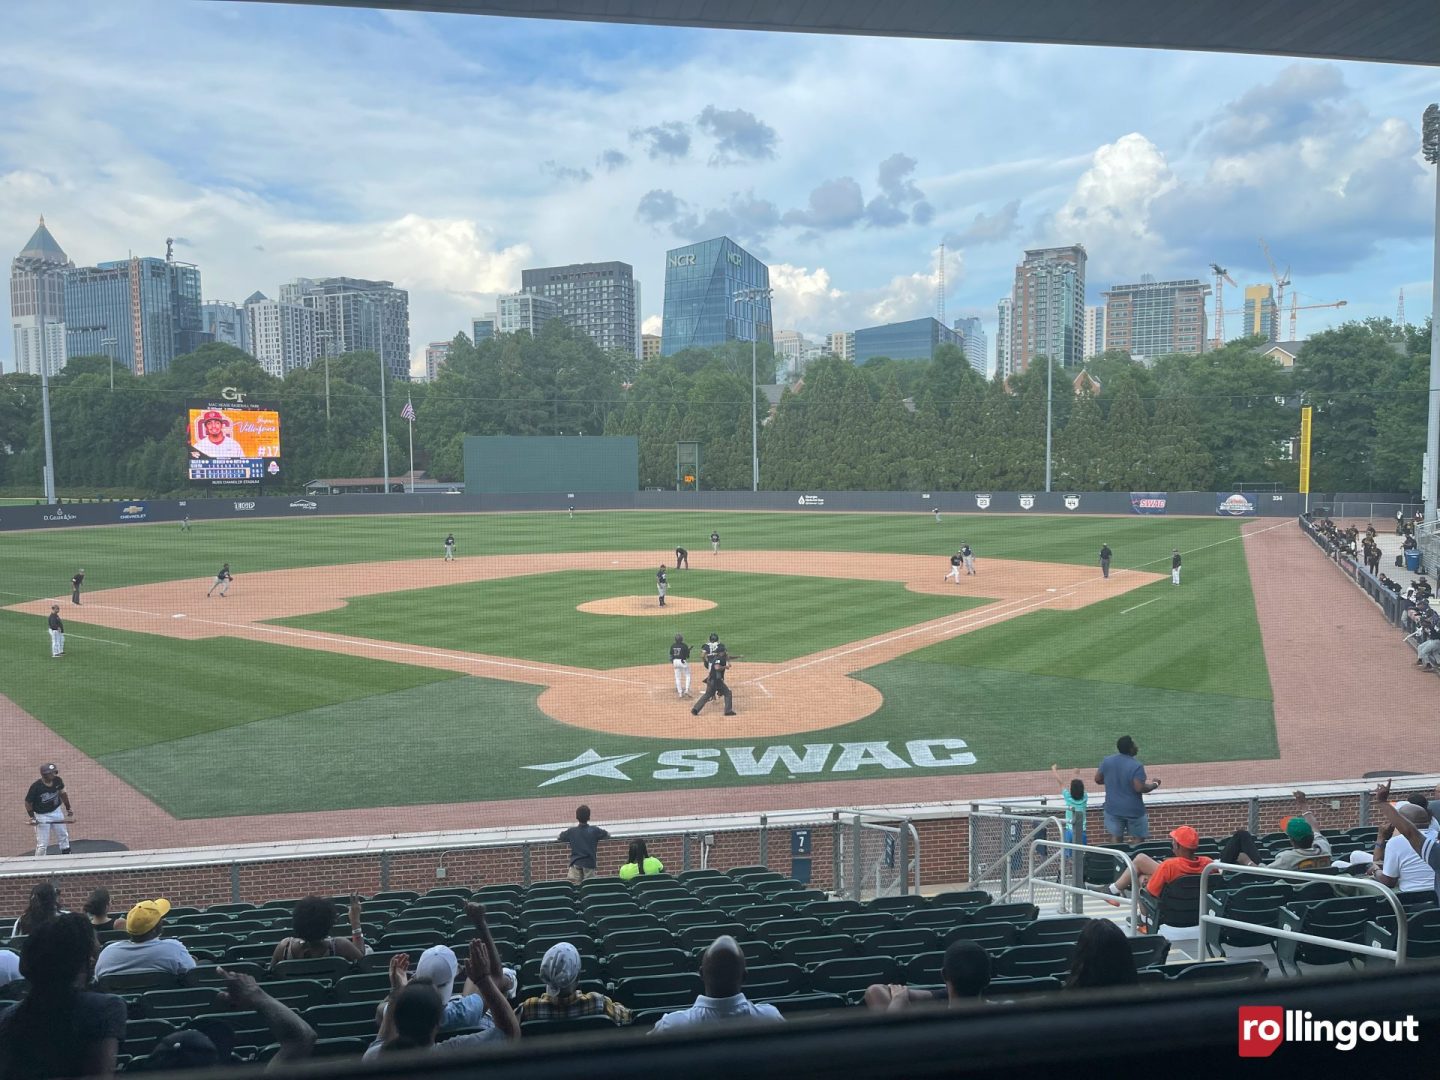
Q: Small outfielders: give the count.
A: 3